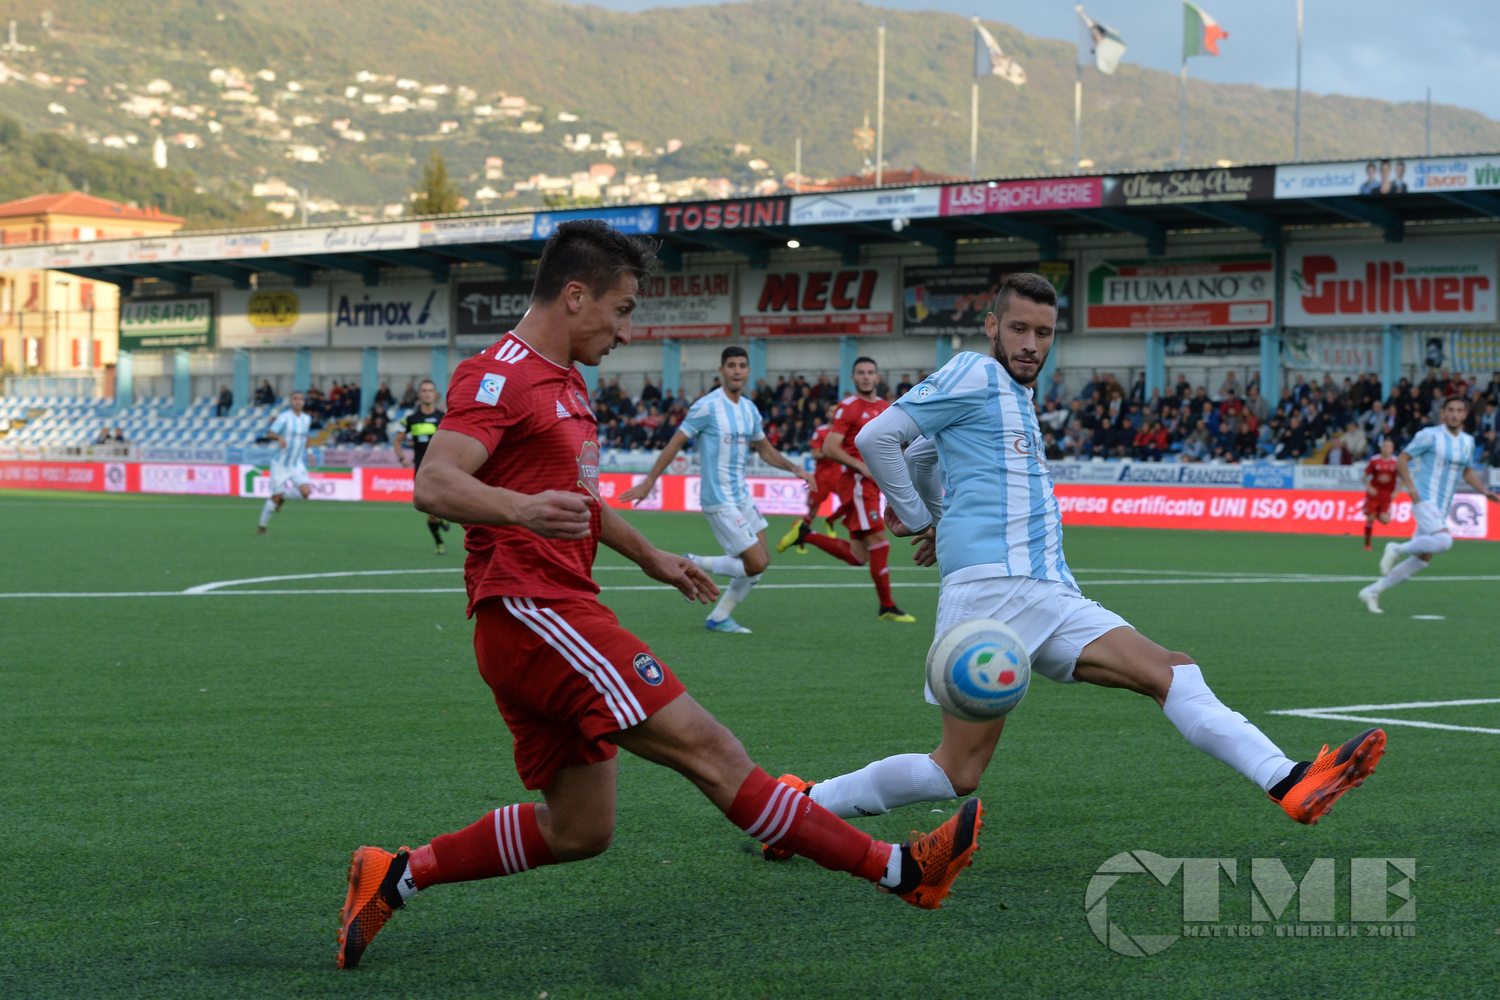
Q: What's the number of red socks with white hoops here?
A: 2